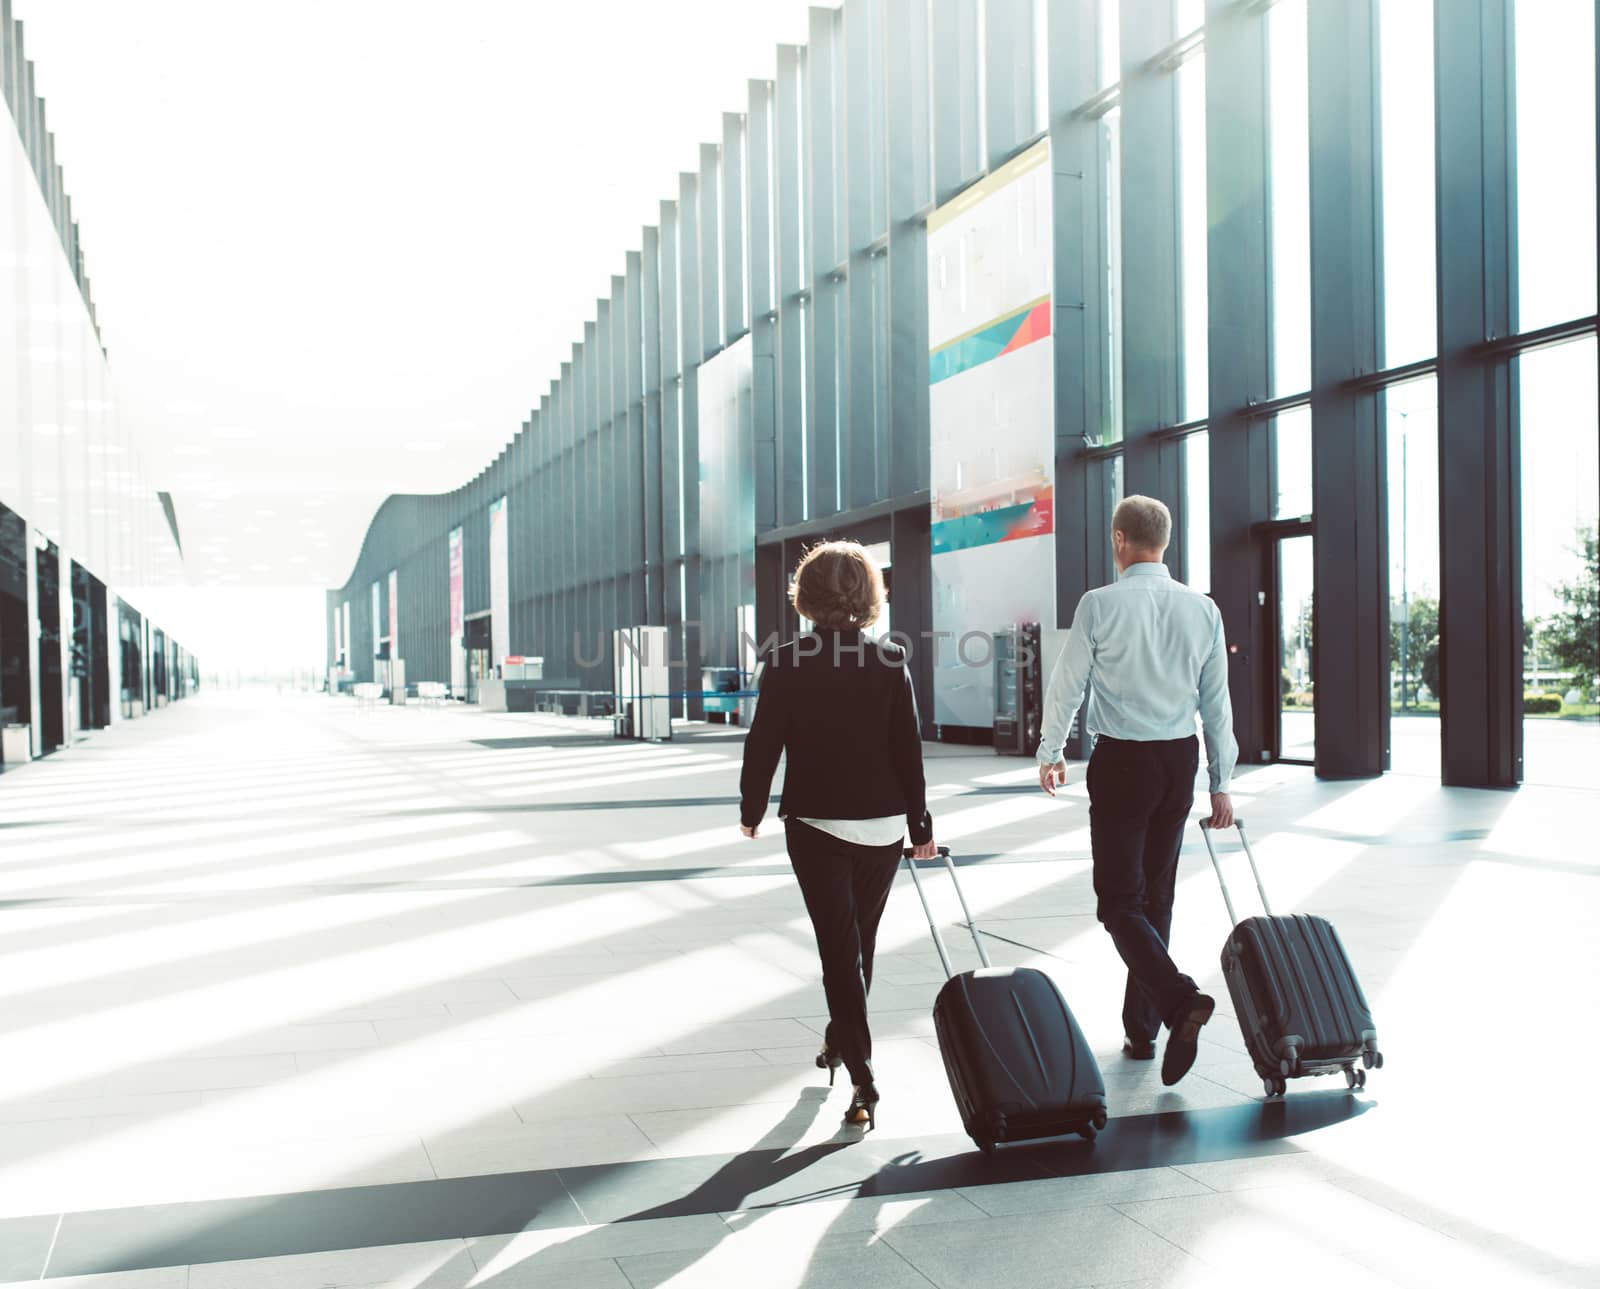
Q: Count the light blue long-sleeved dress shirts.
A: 1